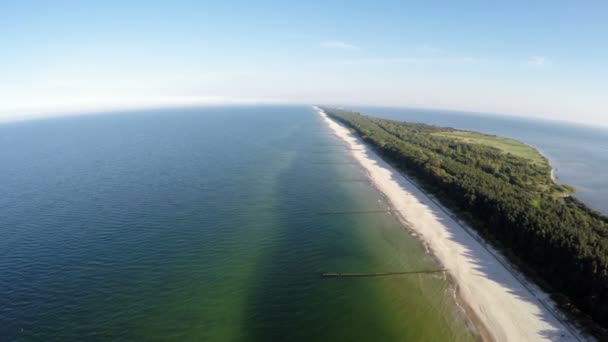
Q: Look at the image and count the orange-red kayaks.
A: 0